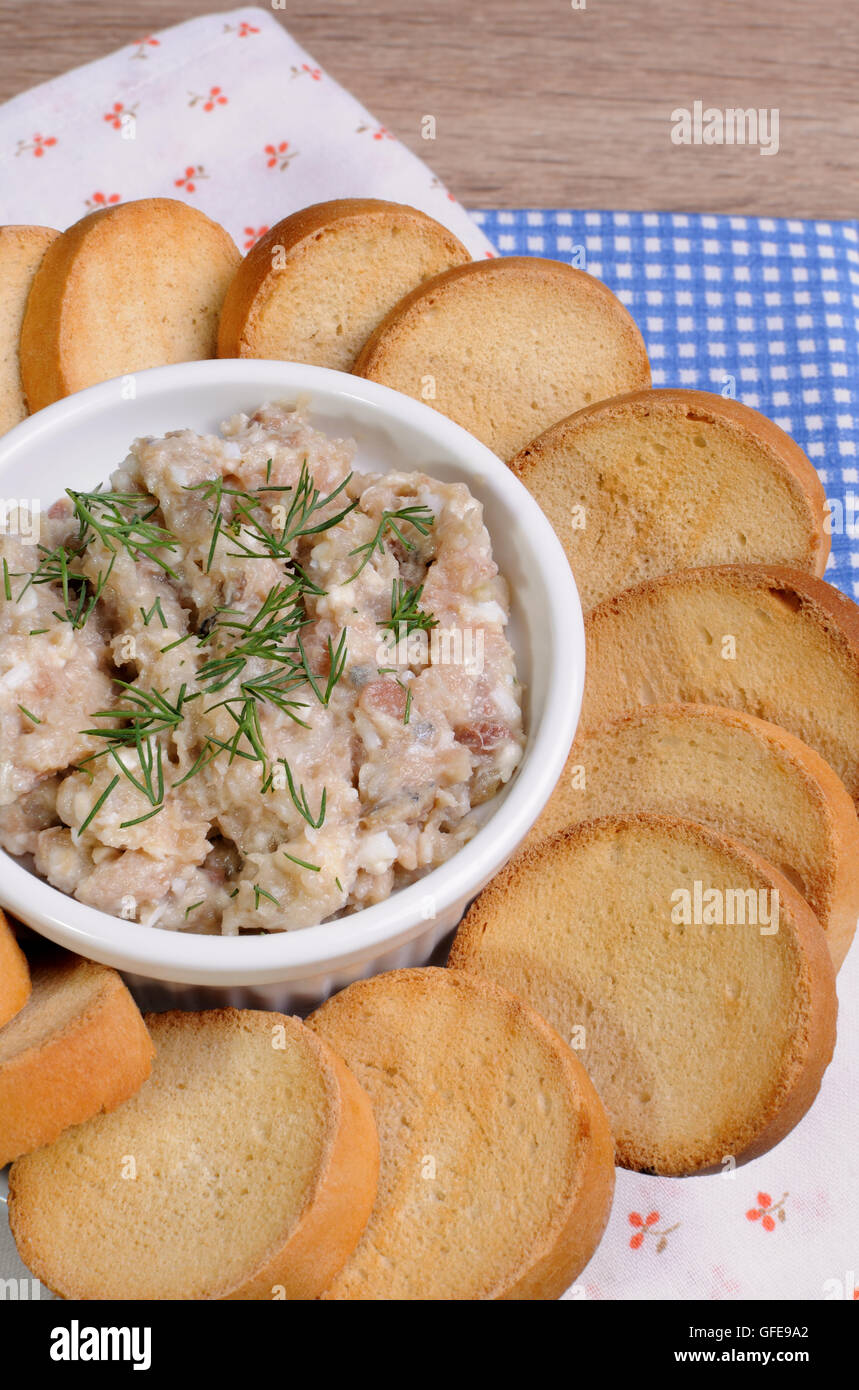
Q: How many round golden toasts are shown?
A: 12